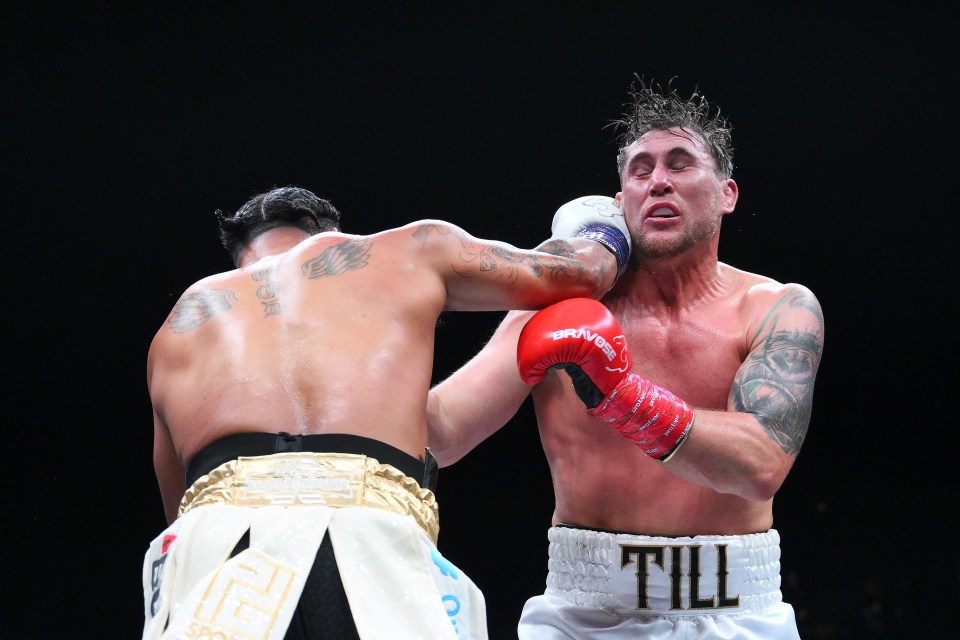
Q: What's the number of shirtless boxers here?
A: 2